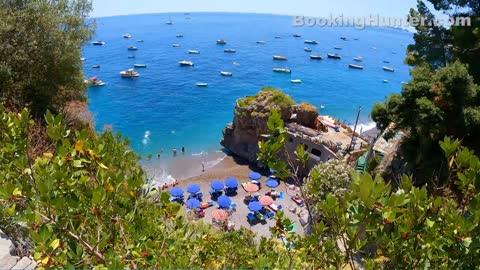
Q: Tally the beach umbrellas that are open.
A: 12